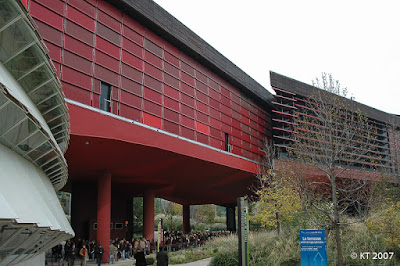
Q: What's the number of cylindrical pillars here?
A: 4